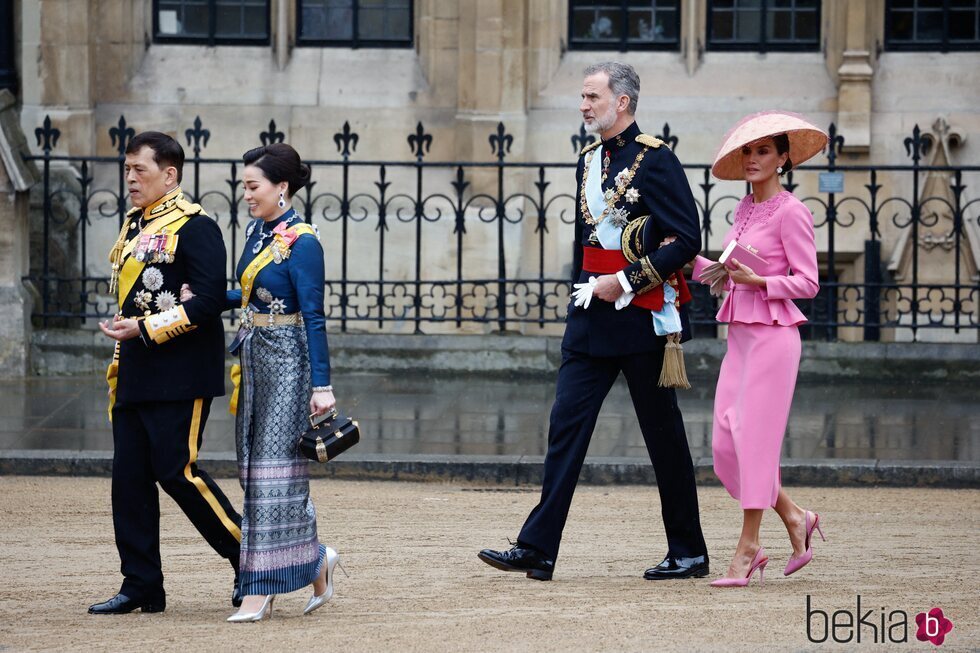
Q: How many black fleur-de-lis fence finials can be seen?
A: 11